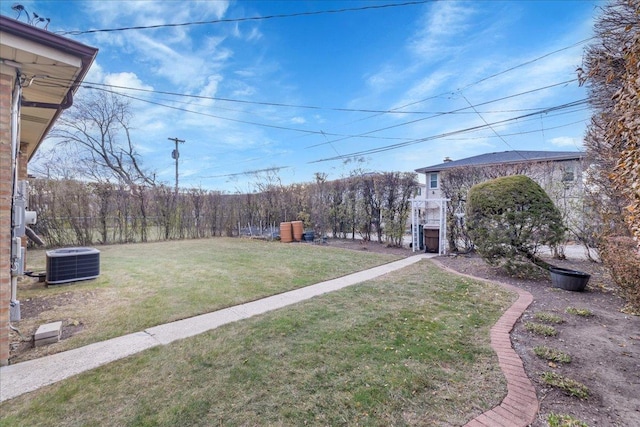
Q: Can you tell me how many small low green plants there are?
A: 6